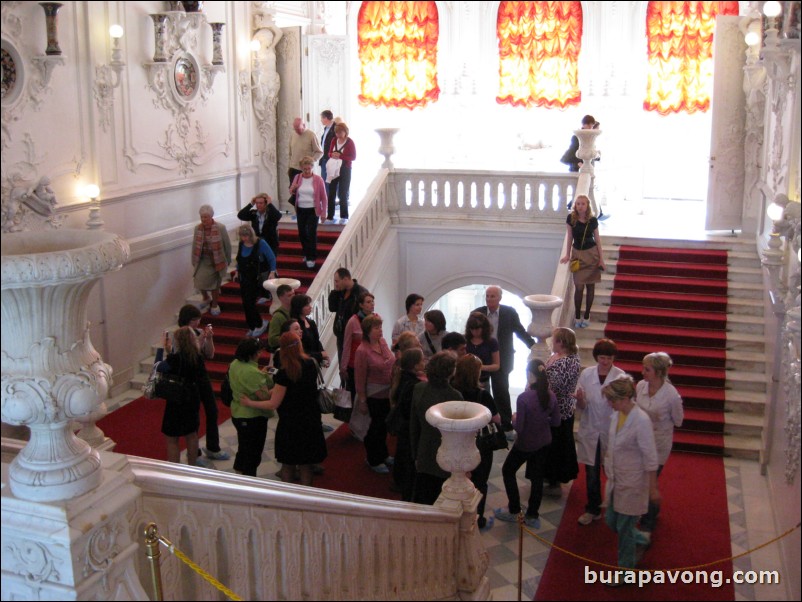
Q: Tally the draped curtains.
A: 3